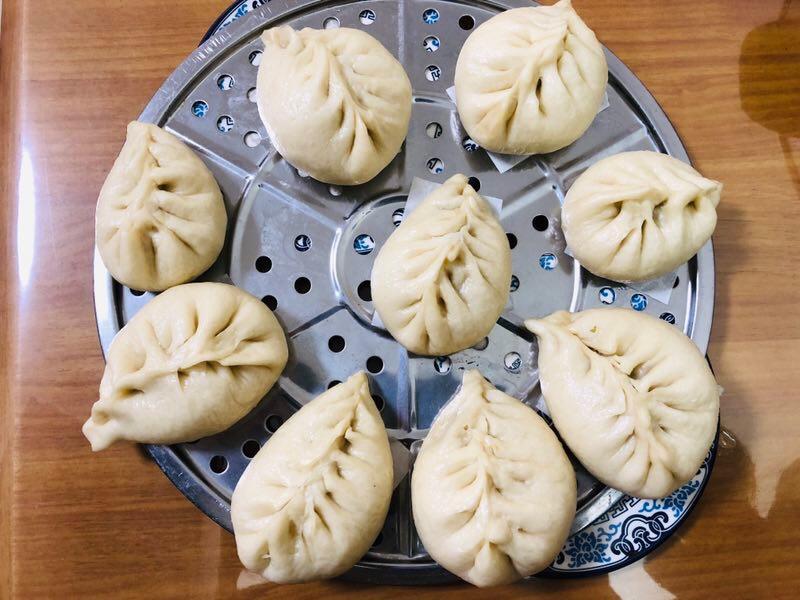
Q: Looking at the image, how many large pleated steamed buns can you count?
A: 9